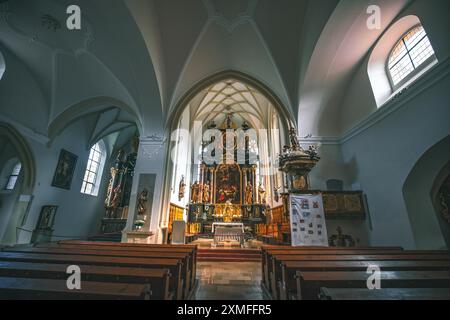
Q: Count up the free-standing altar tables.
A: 1